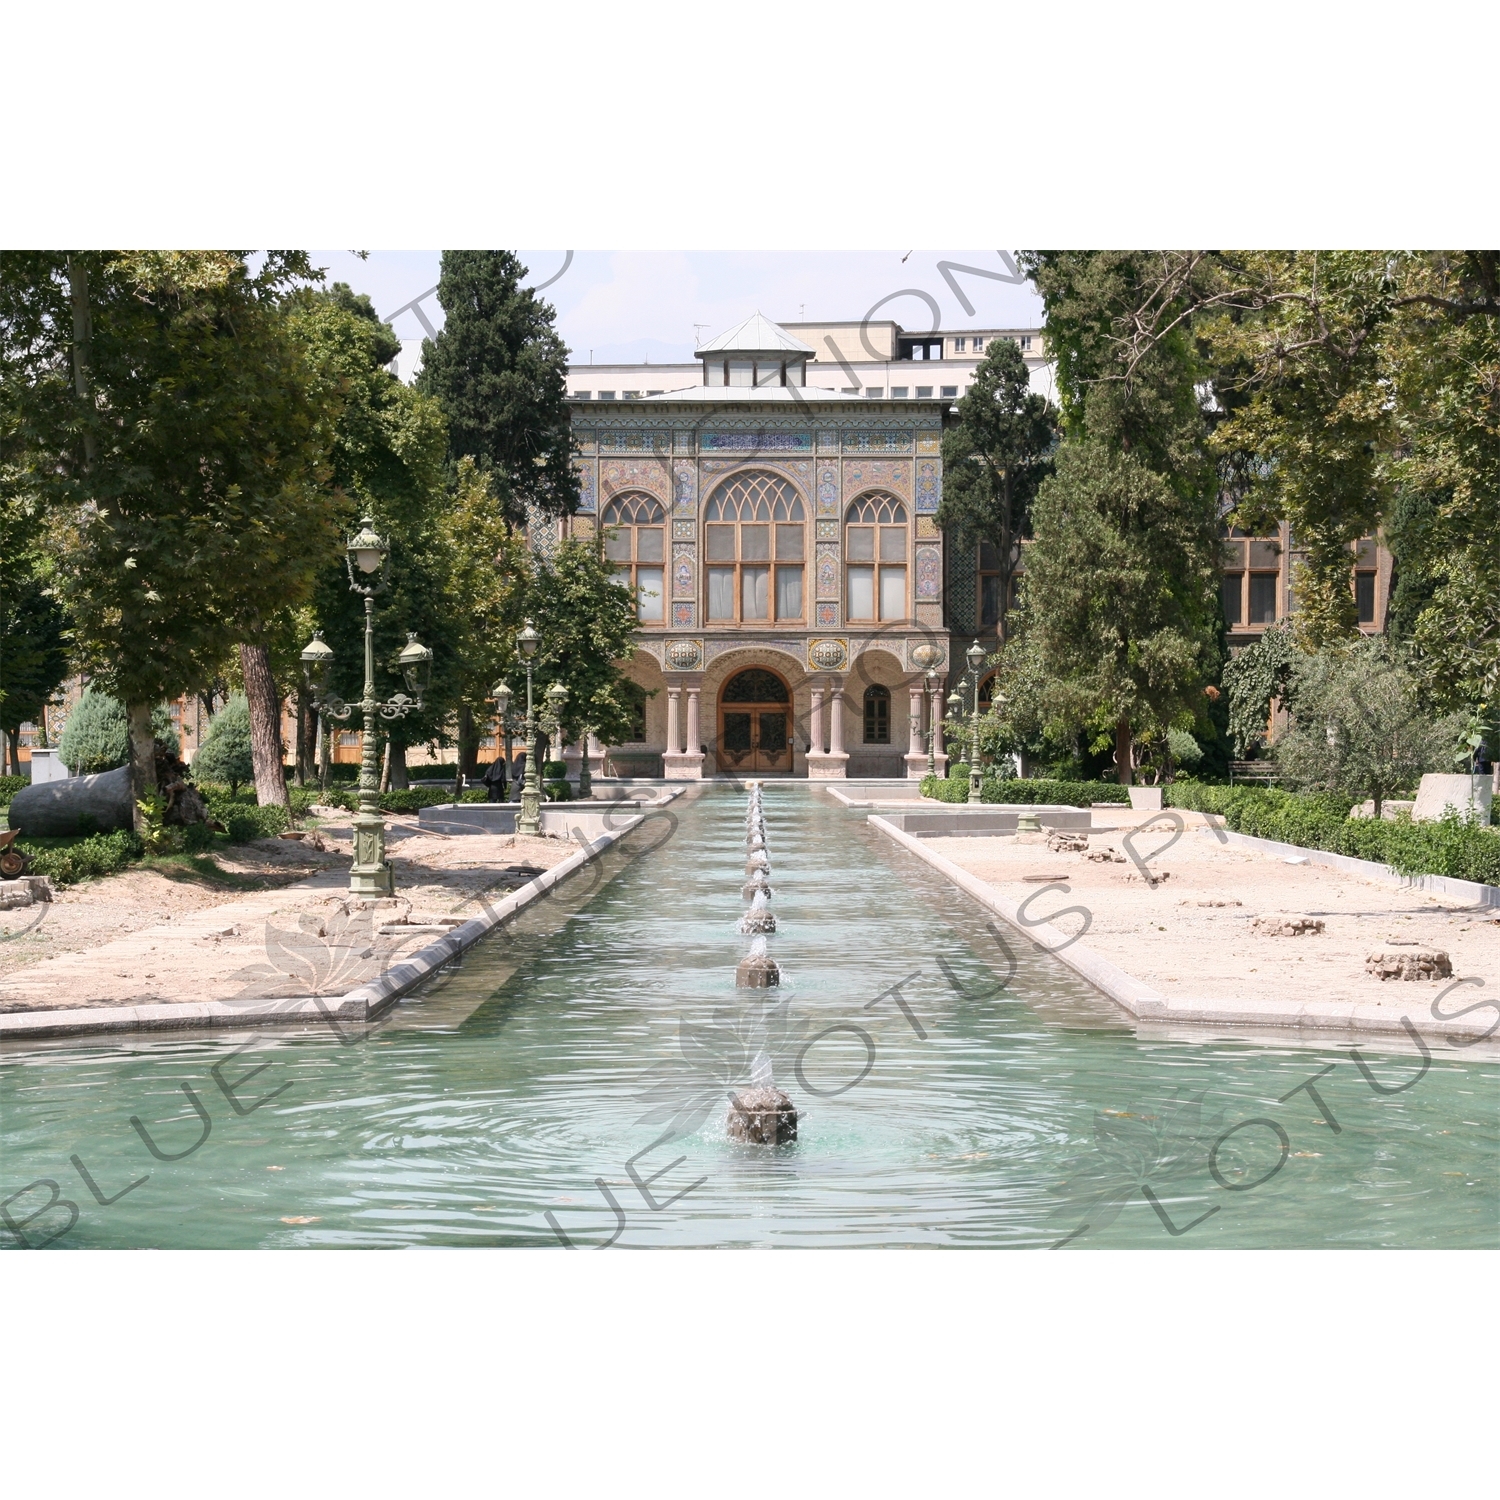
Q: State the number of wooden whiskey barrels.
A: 0